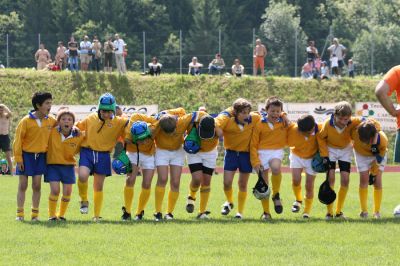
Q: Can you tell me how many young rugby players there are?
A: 11